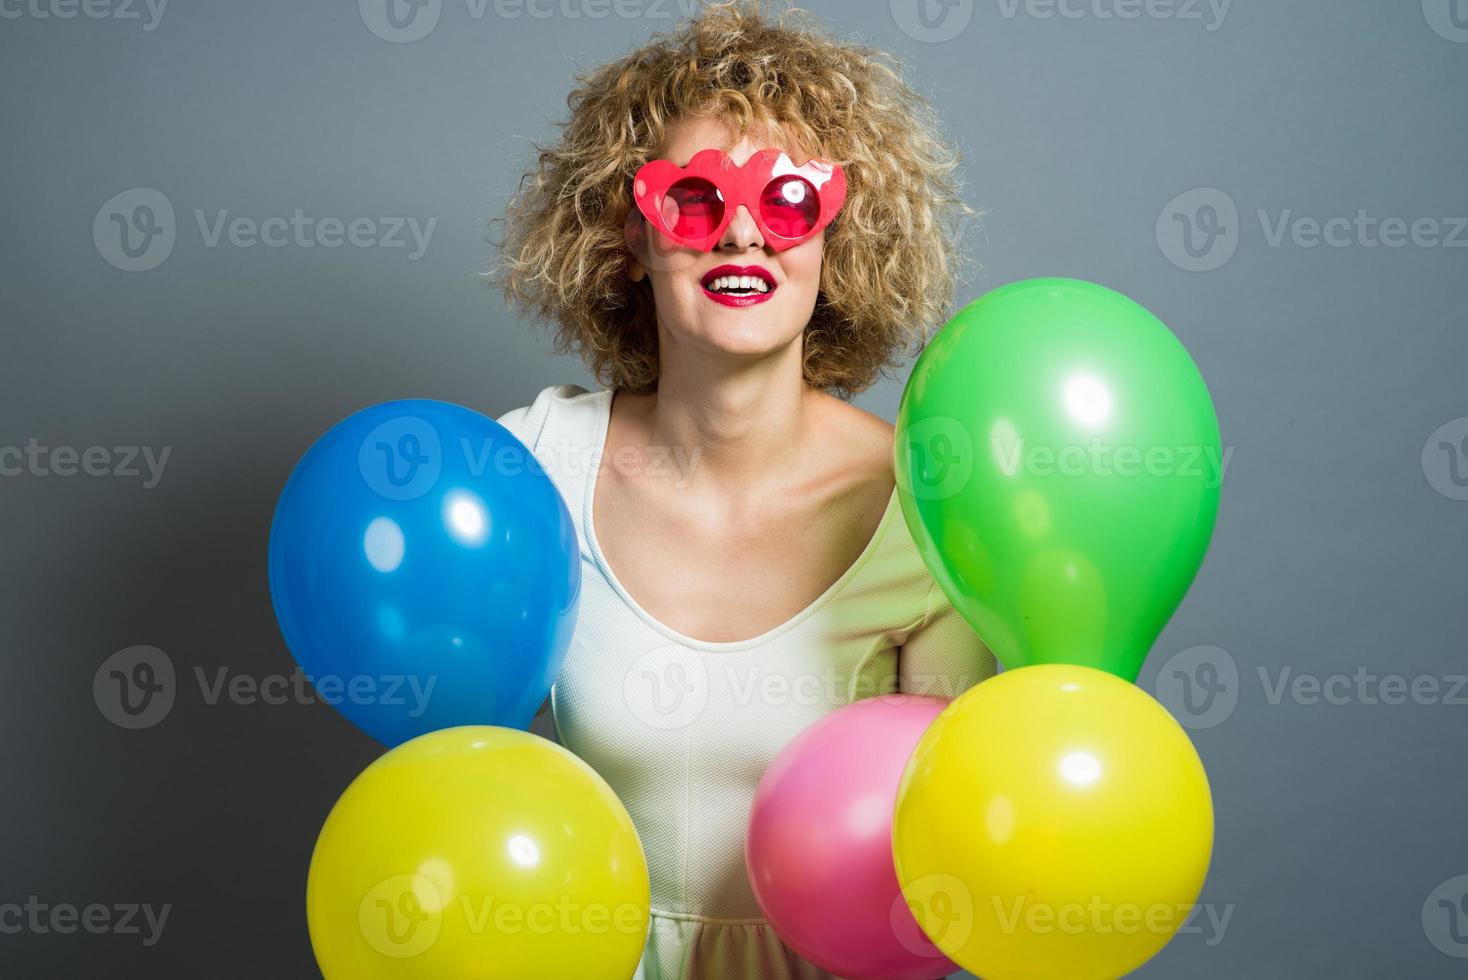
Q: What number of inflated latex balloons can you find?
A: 5